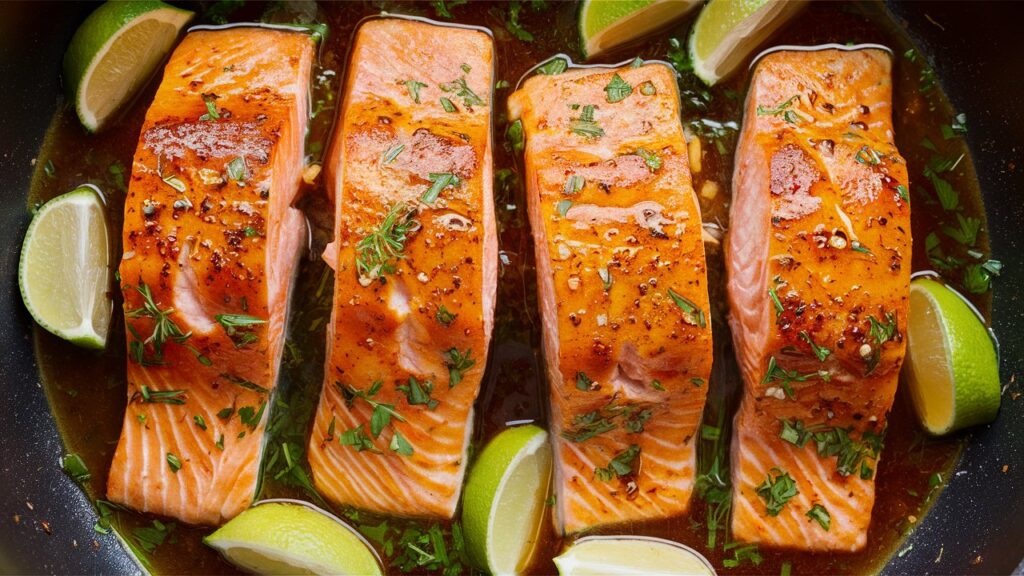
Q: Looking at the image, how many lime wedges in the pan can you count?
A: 8